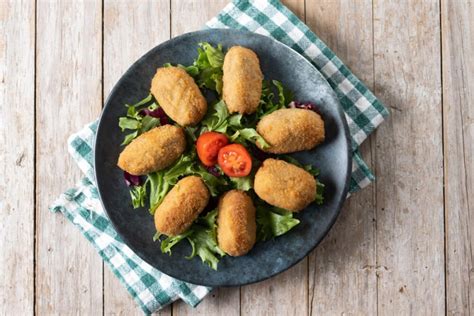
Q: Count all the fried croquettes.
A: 7